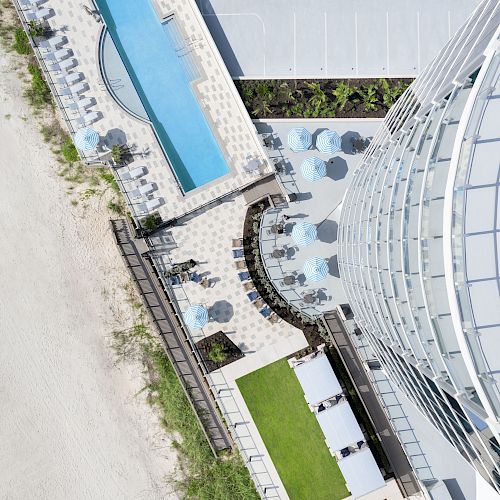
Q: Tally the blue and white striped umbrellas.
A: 7